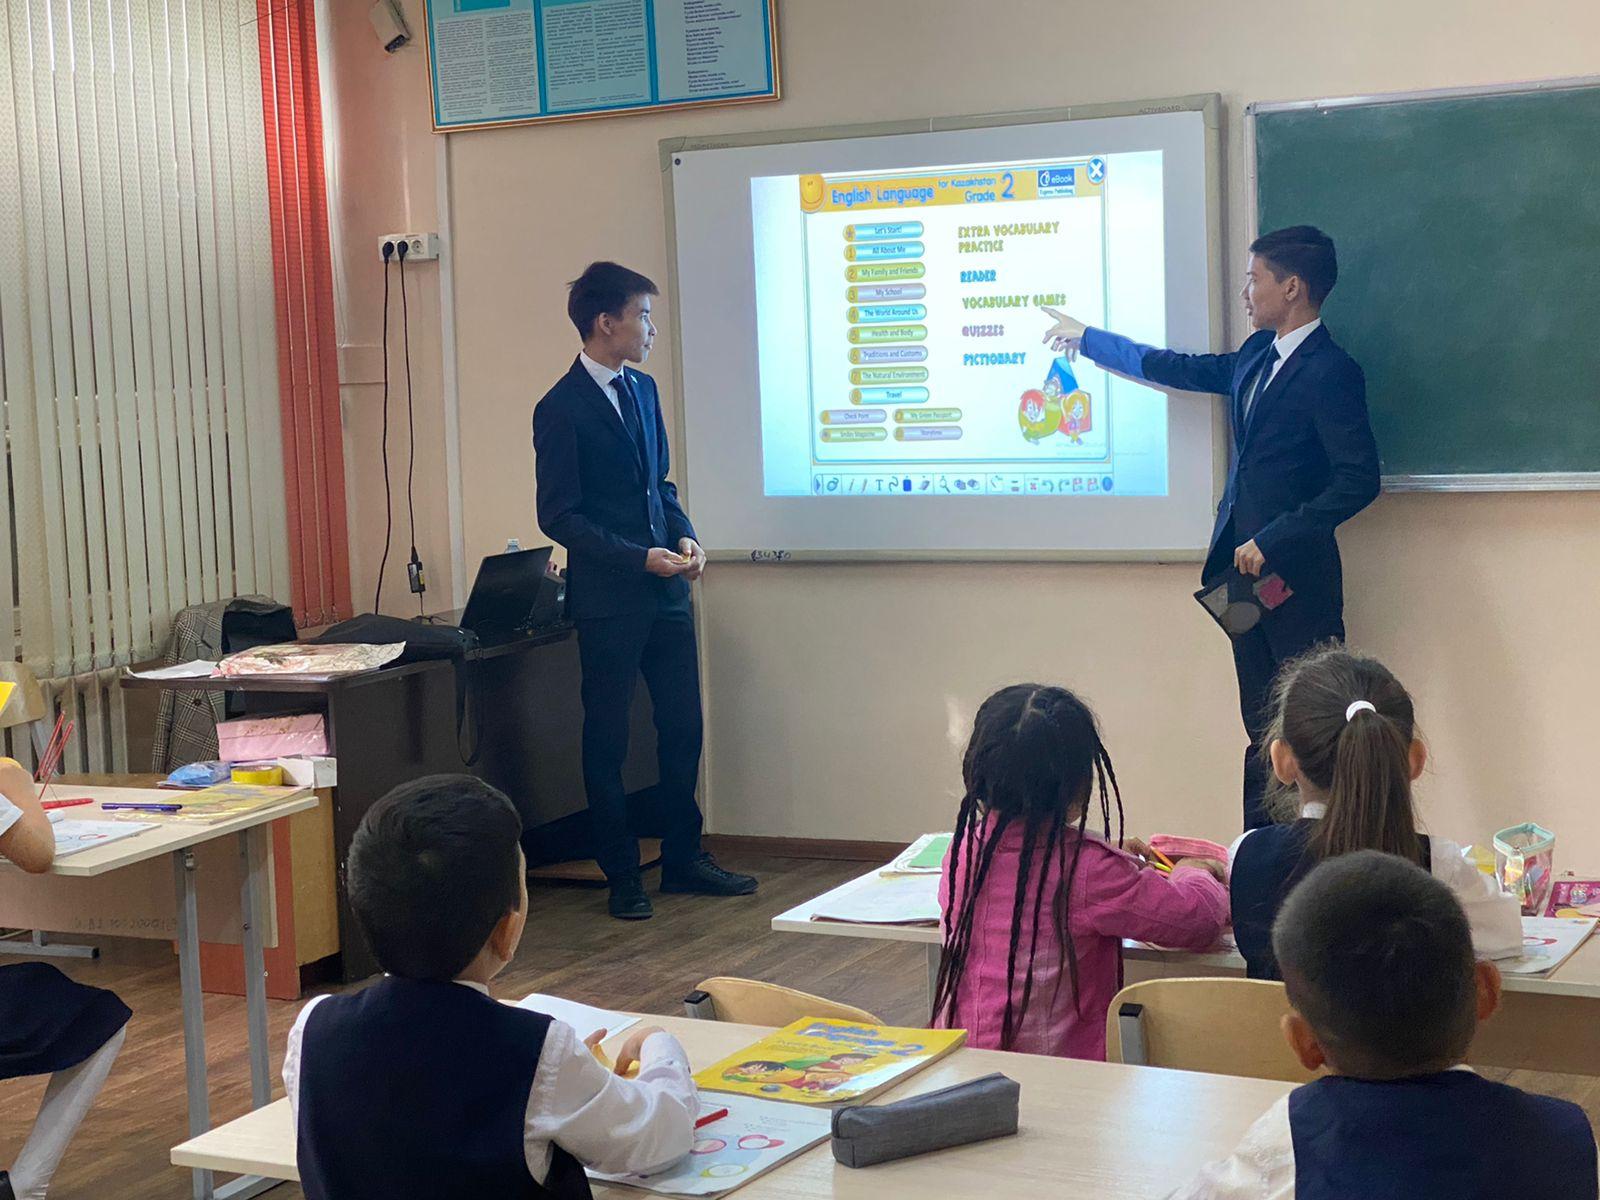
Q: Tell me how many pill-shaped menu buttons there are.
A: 13